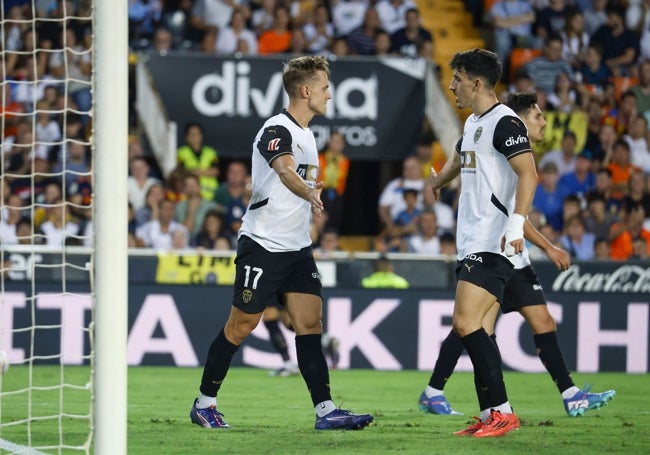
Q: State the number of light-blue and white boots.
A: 2